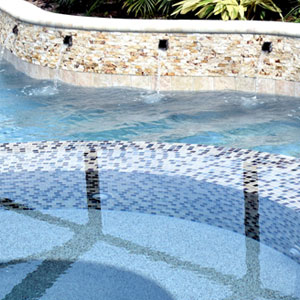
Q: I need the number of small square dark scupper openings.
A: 4